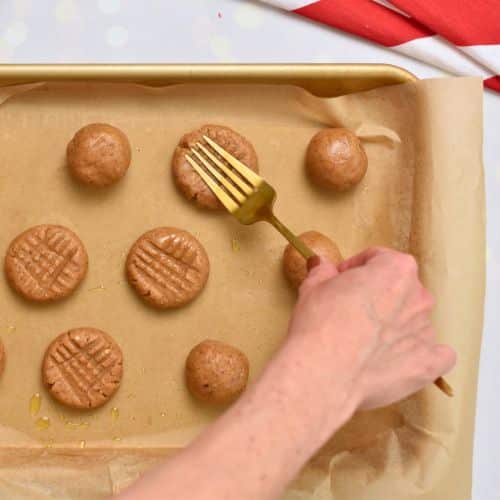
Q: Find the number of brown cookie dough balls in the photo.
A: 4